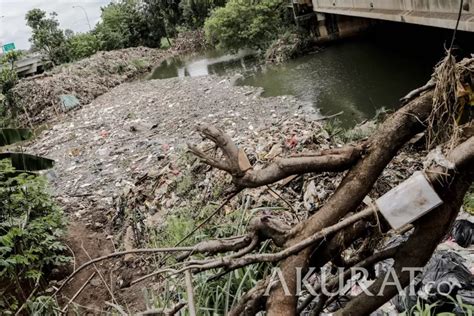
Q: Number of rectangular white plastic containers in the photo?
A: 1